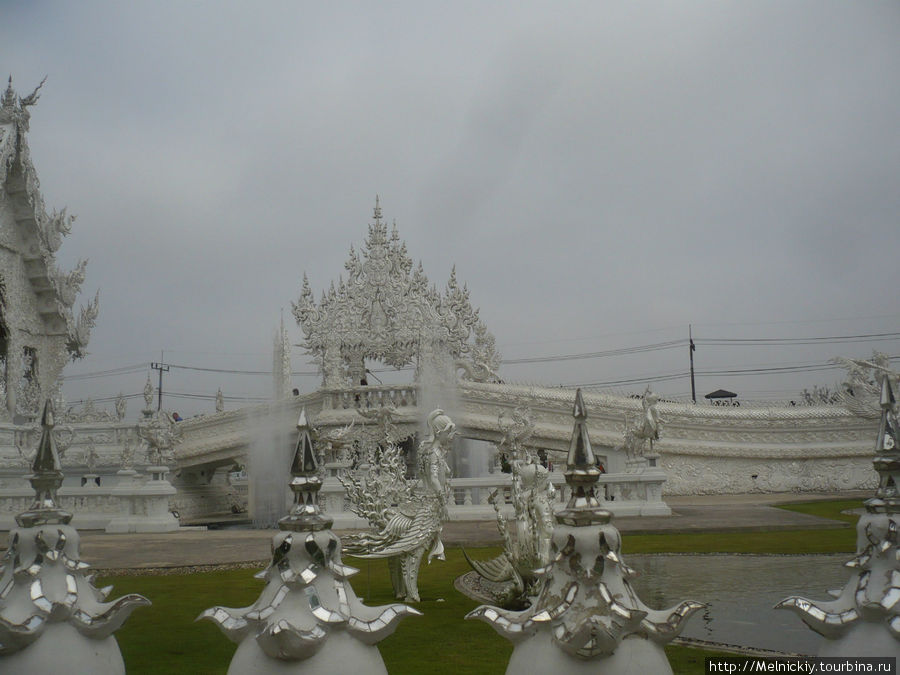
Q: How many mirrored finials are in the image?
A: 4